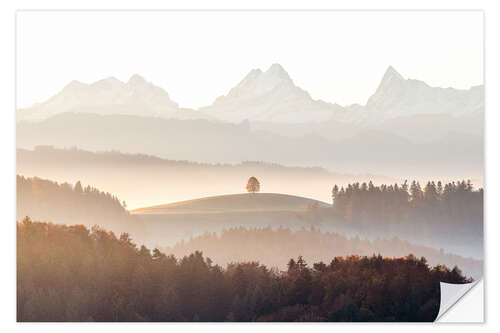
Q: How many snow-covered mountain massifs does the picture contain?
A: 3